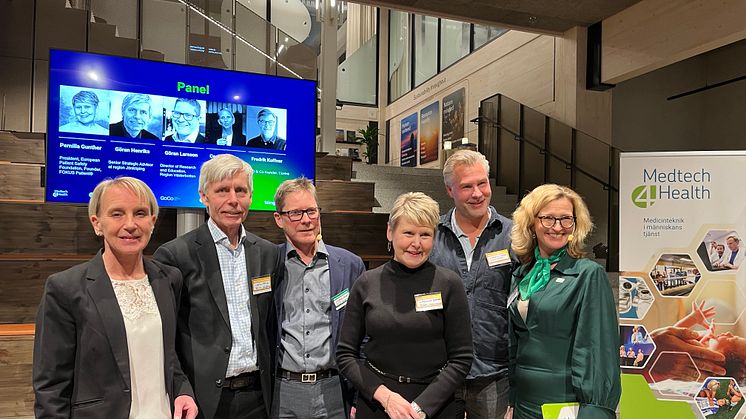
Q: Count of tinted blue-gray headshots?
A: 5